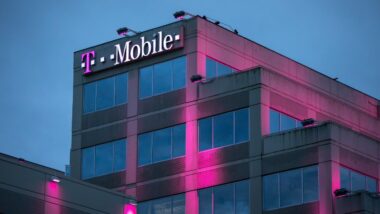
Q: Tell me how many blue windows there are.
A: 11